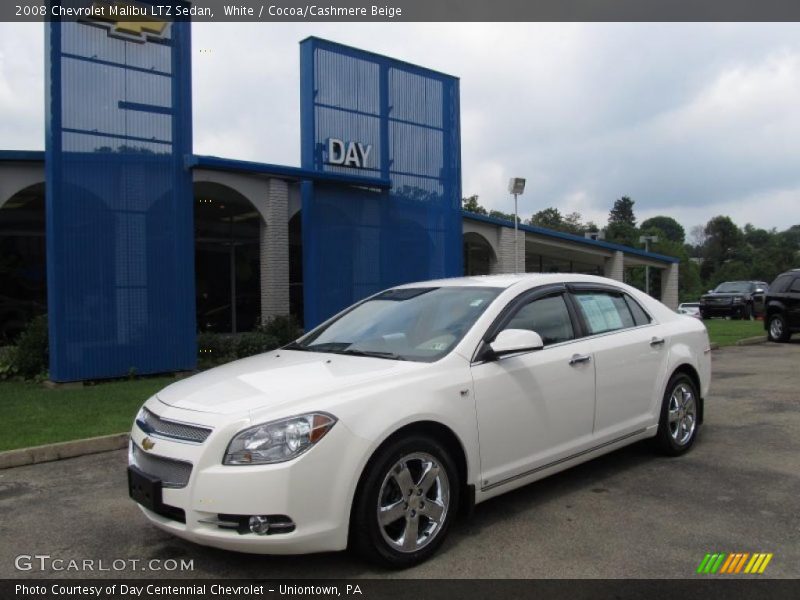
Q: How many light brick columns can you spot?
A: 4